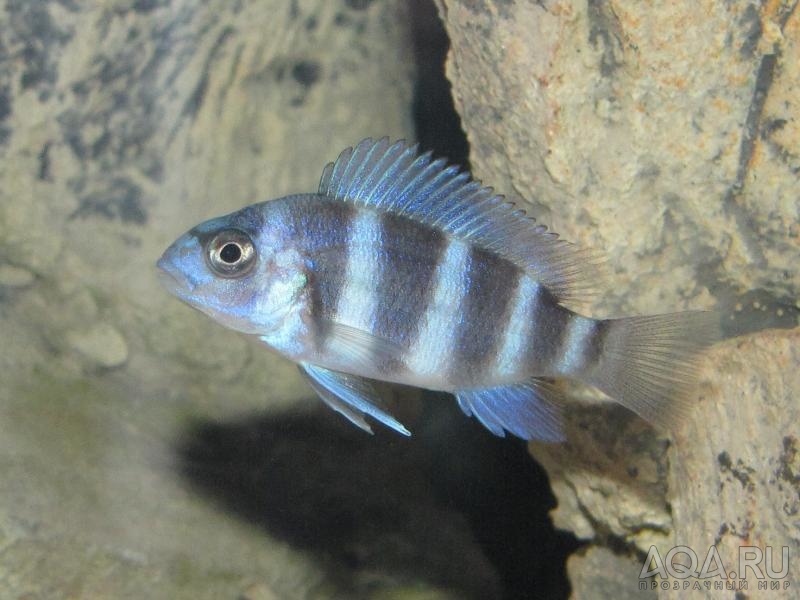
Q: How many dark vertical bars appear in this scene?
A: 5